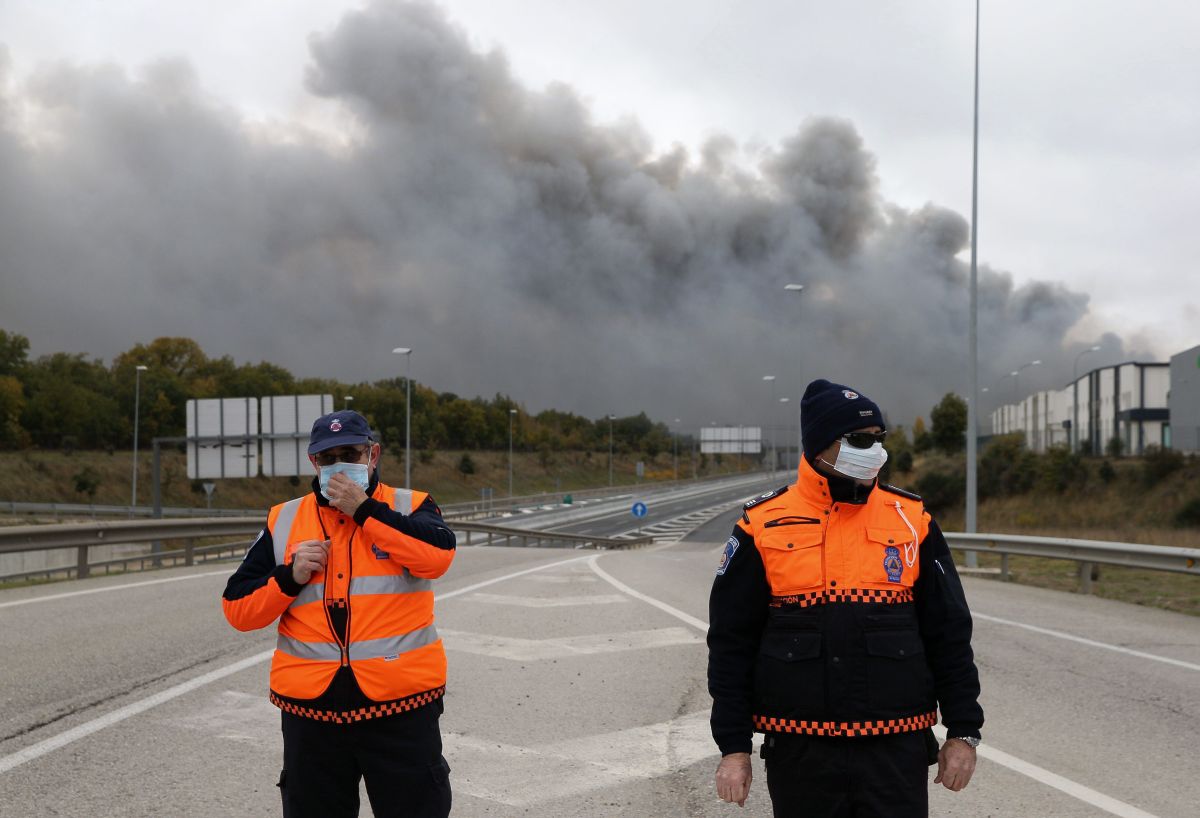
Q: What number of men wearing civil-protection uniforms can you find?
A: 2